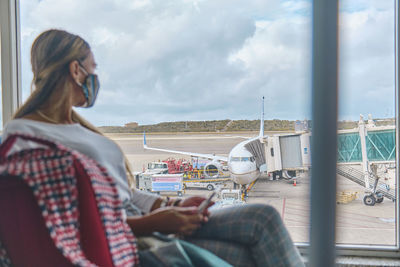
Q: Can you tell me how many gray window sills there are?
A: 1